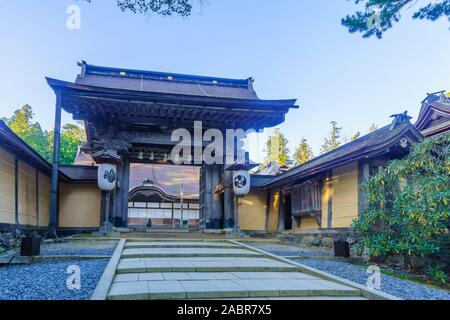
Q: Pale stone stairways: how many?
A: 1